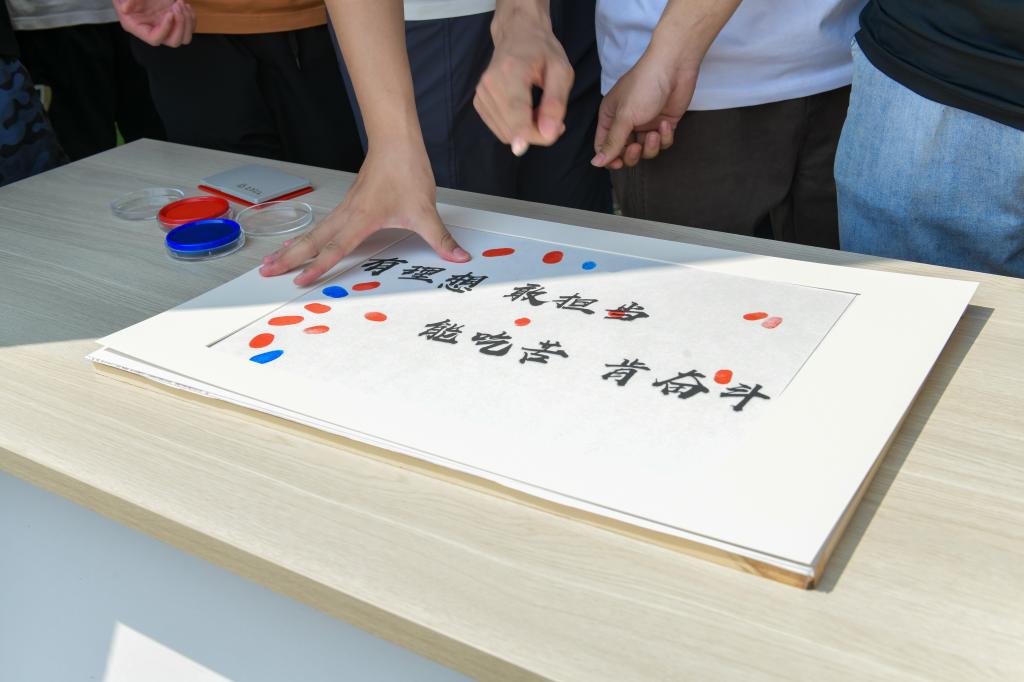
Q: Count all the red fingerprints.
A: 13